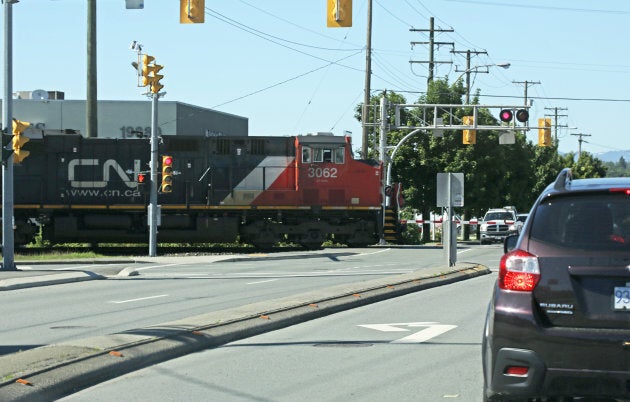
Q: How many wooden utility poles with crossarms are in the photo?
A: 5